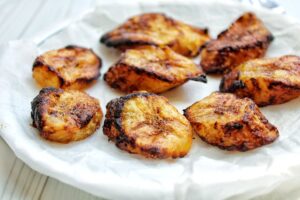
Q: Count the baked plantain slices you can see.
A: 8